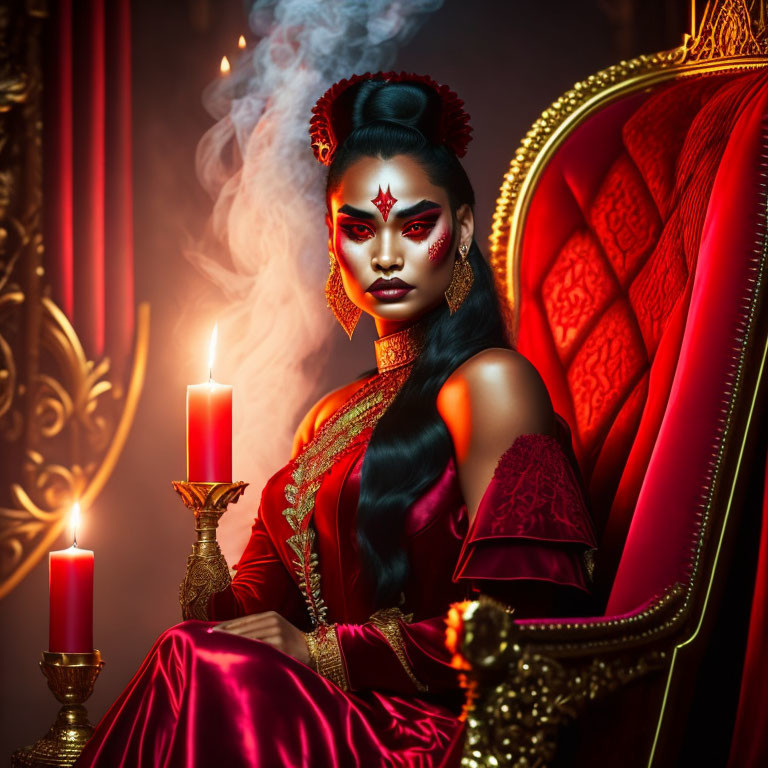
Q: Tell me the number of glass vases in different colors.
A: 0